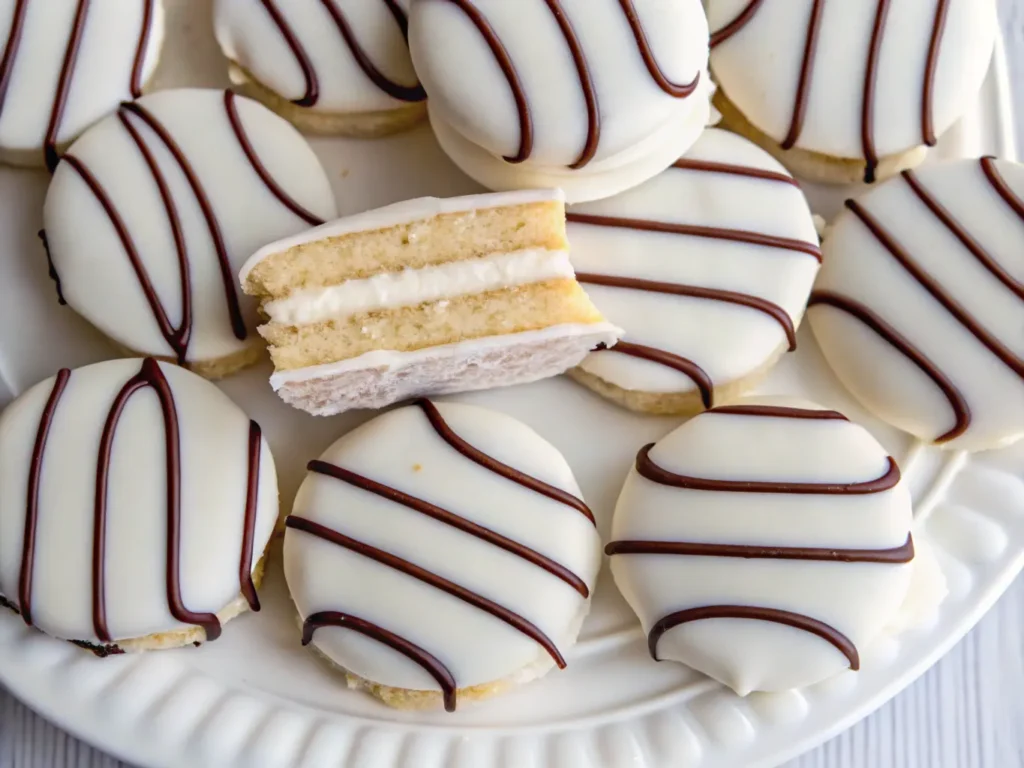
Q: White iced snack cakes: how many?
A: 11